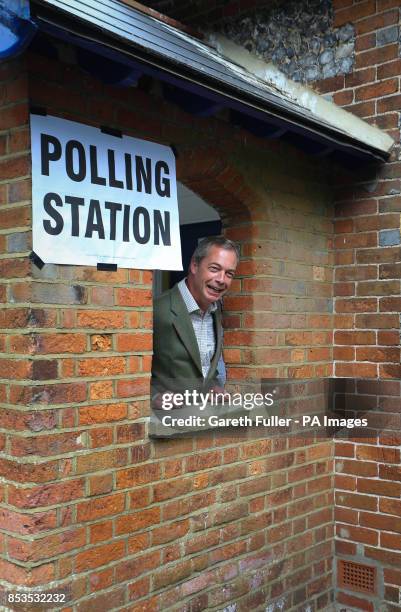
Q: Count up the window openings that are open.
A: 1